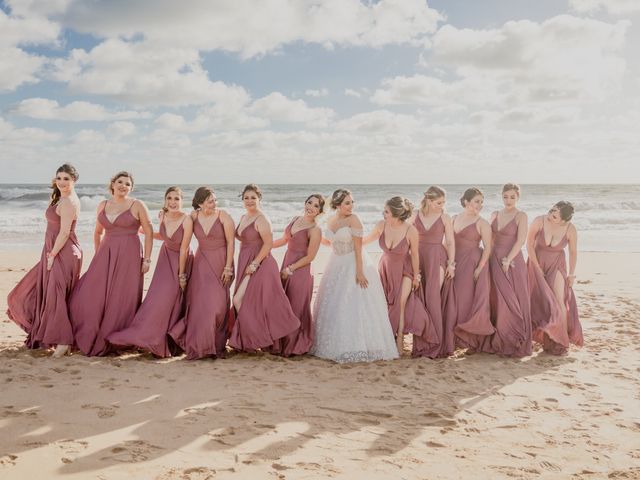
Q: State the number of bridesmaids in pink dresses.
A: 11